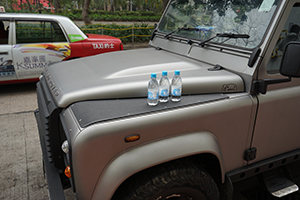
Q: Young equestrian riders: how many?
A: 0